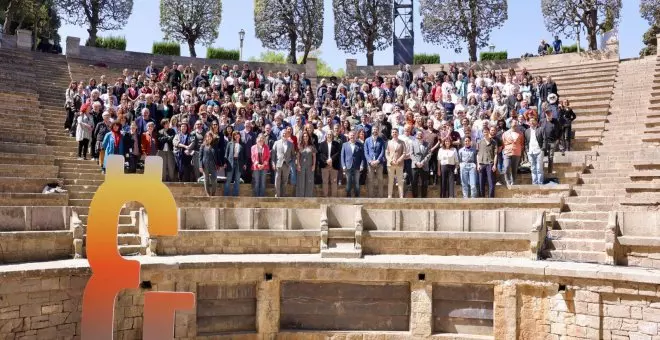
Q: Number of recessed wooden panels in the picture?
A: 3